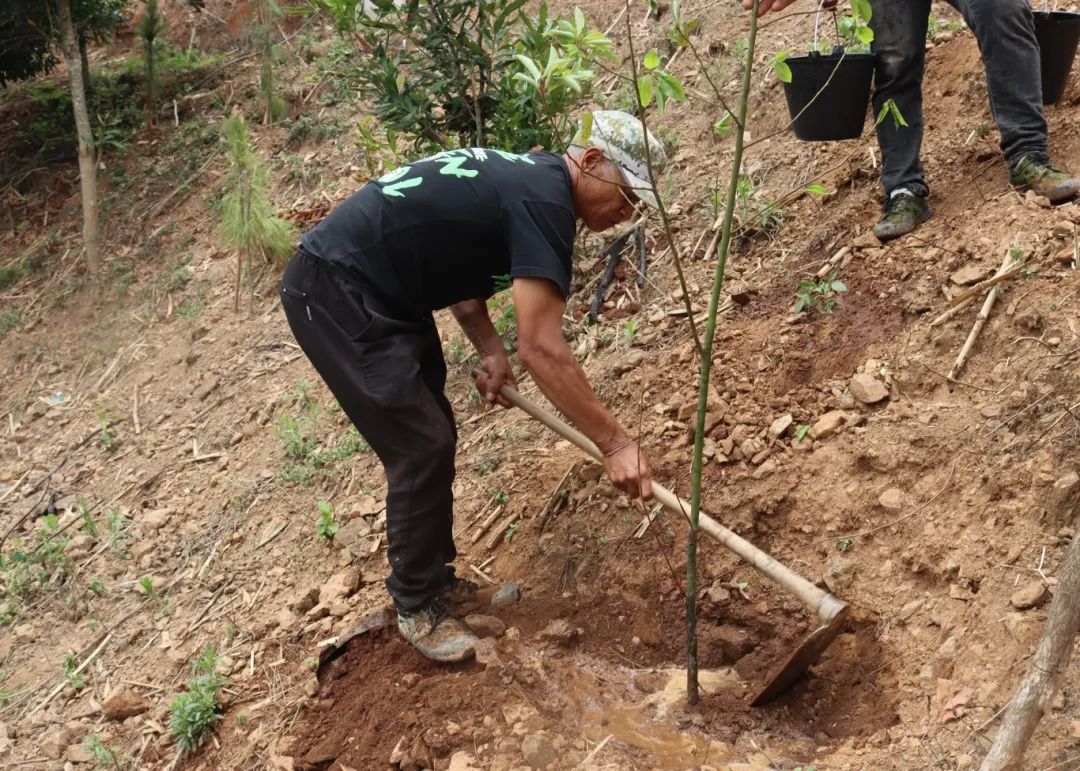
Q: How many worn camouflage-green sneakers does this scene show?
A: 2